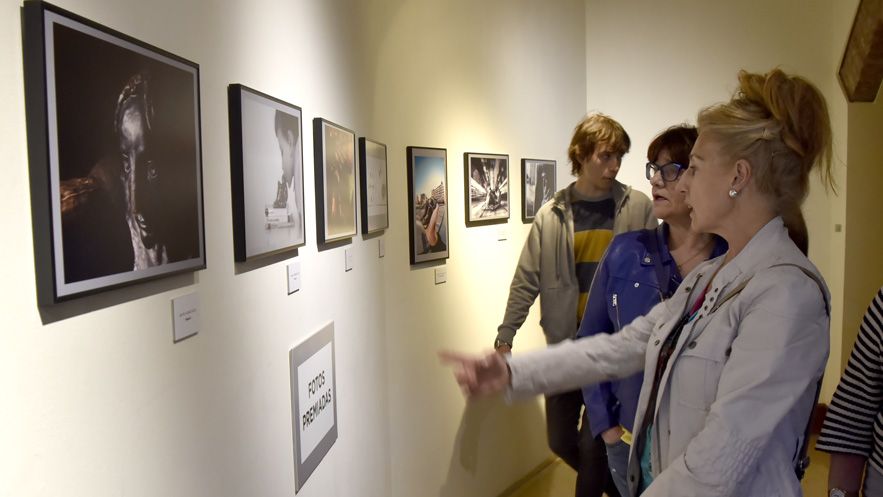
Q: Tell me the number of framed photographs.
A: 7